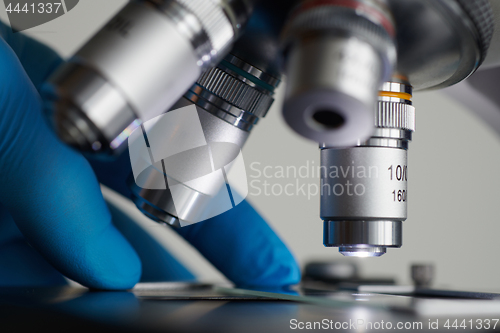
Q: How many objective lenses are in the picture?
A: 4